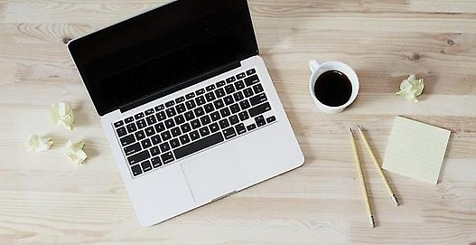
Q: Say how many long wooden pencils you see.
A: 2